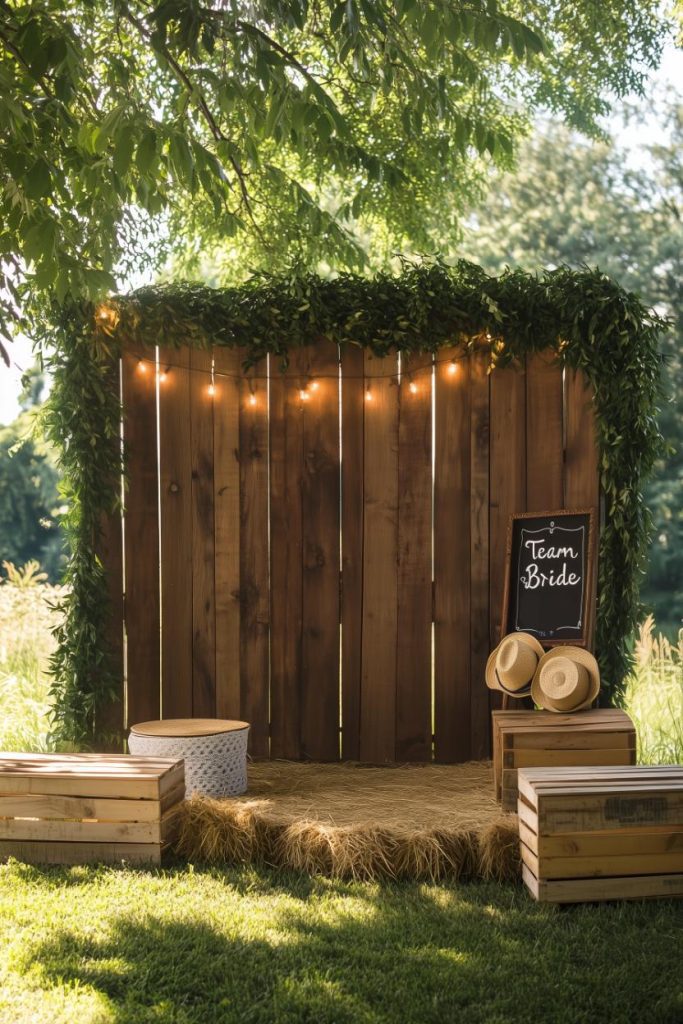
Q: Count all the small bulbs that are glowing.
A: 11